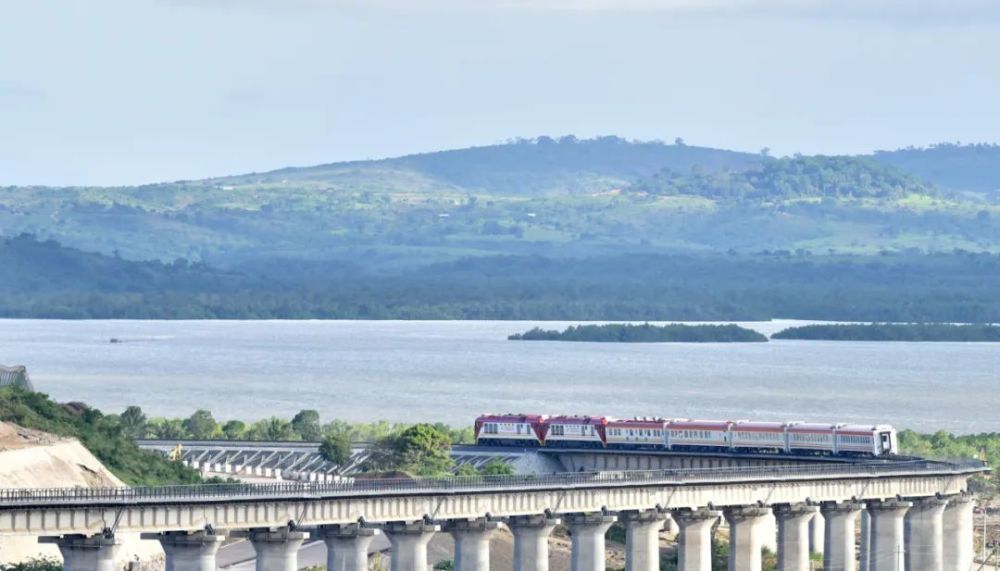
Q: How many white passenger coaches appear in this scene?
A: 5